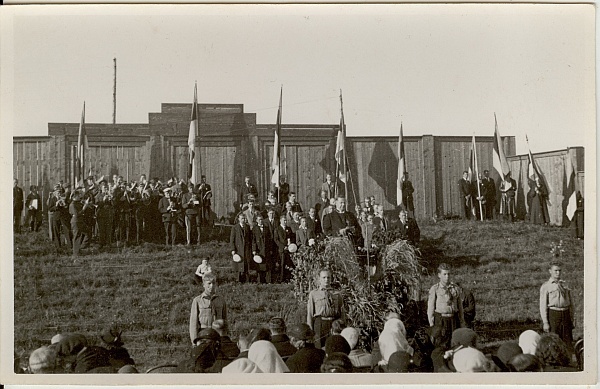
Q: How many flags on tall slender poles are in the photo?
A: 9